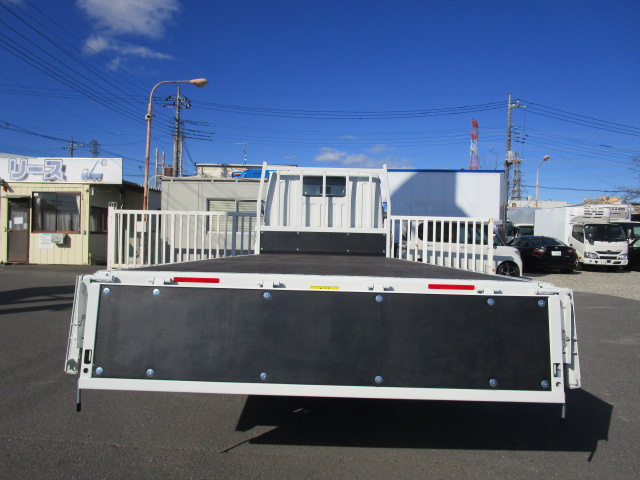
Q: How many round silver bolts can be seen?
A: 12